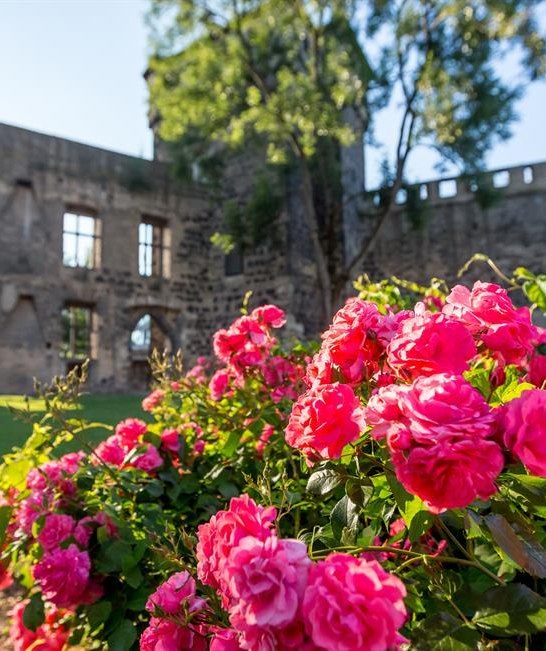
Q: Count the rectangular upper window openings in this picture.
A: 2